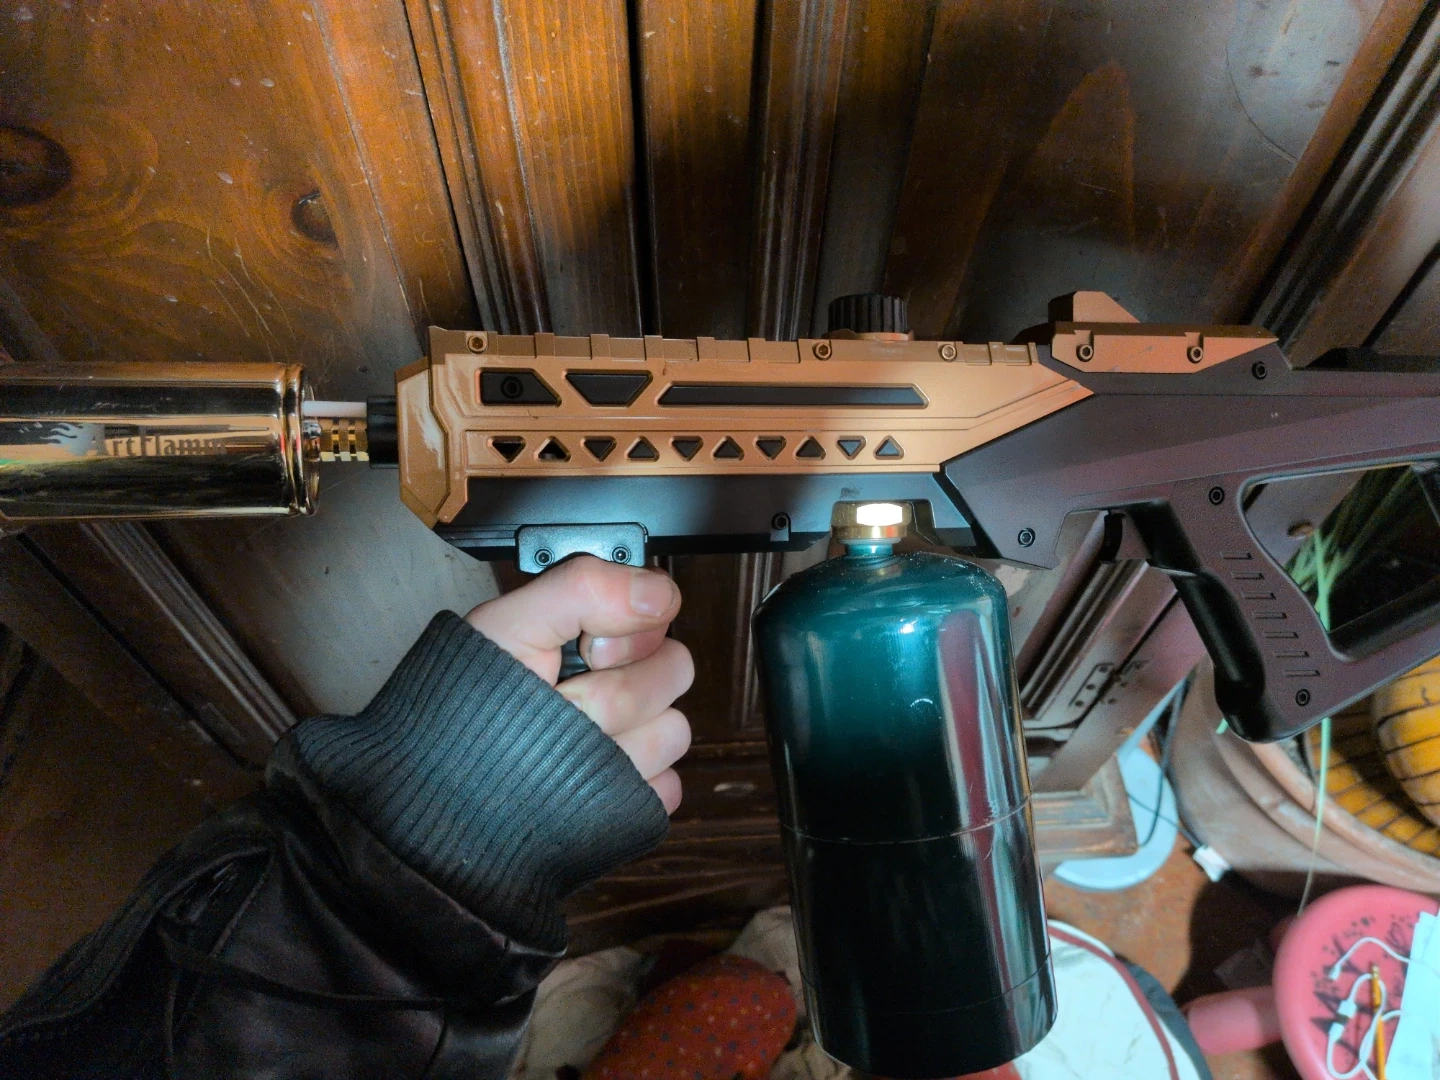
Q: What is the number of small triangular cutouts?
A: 10